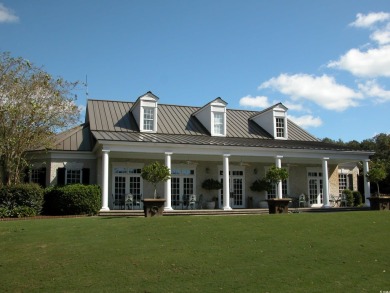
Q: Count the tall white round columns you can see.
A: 6